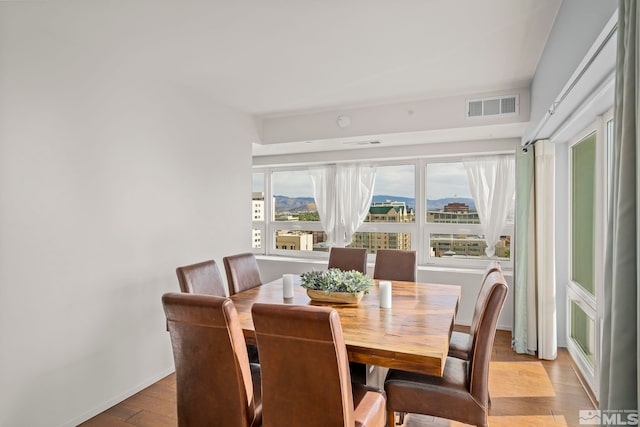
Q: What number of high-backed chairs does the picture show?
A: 8